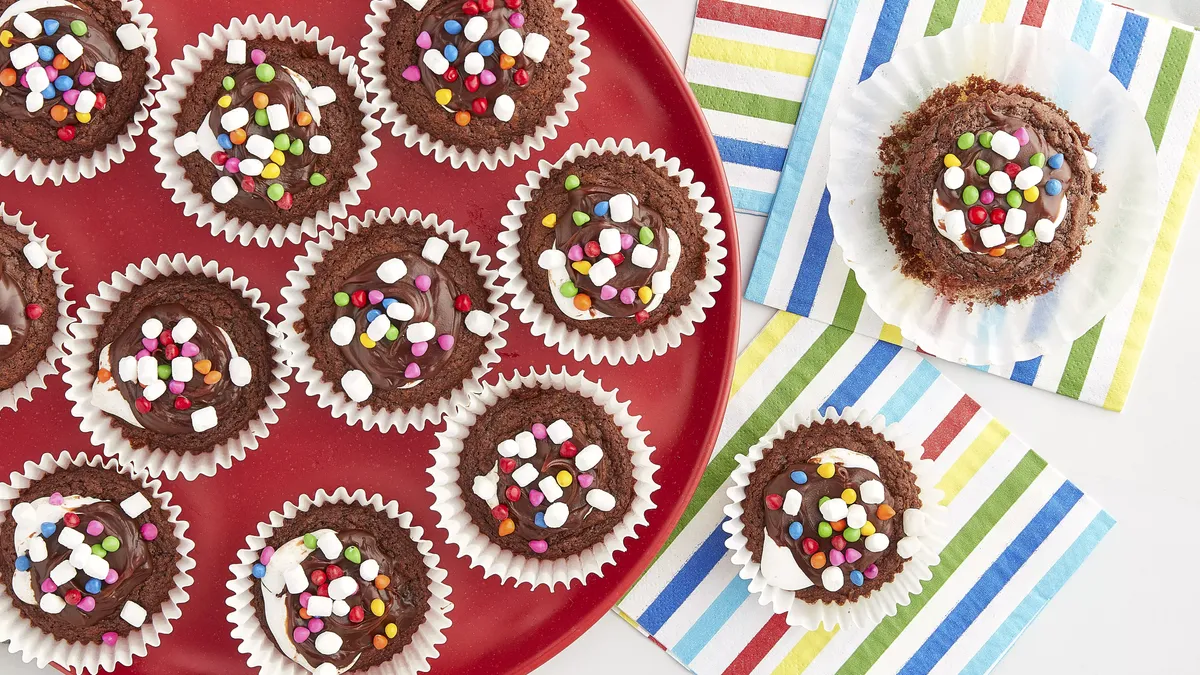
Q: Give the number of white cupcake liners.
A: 12